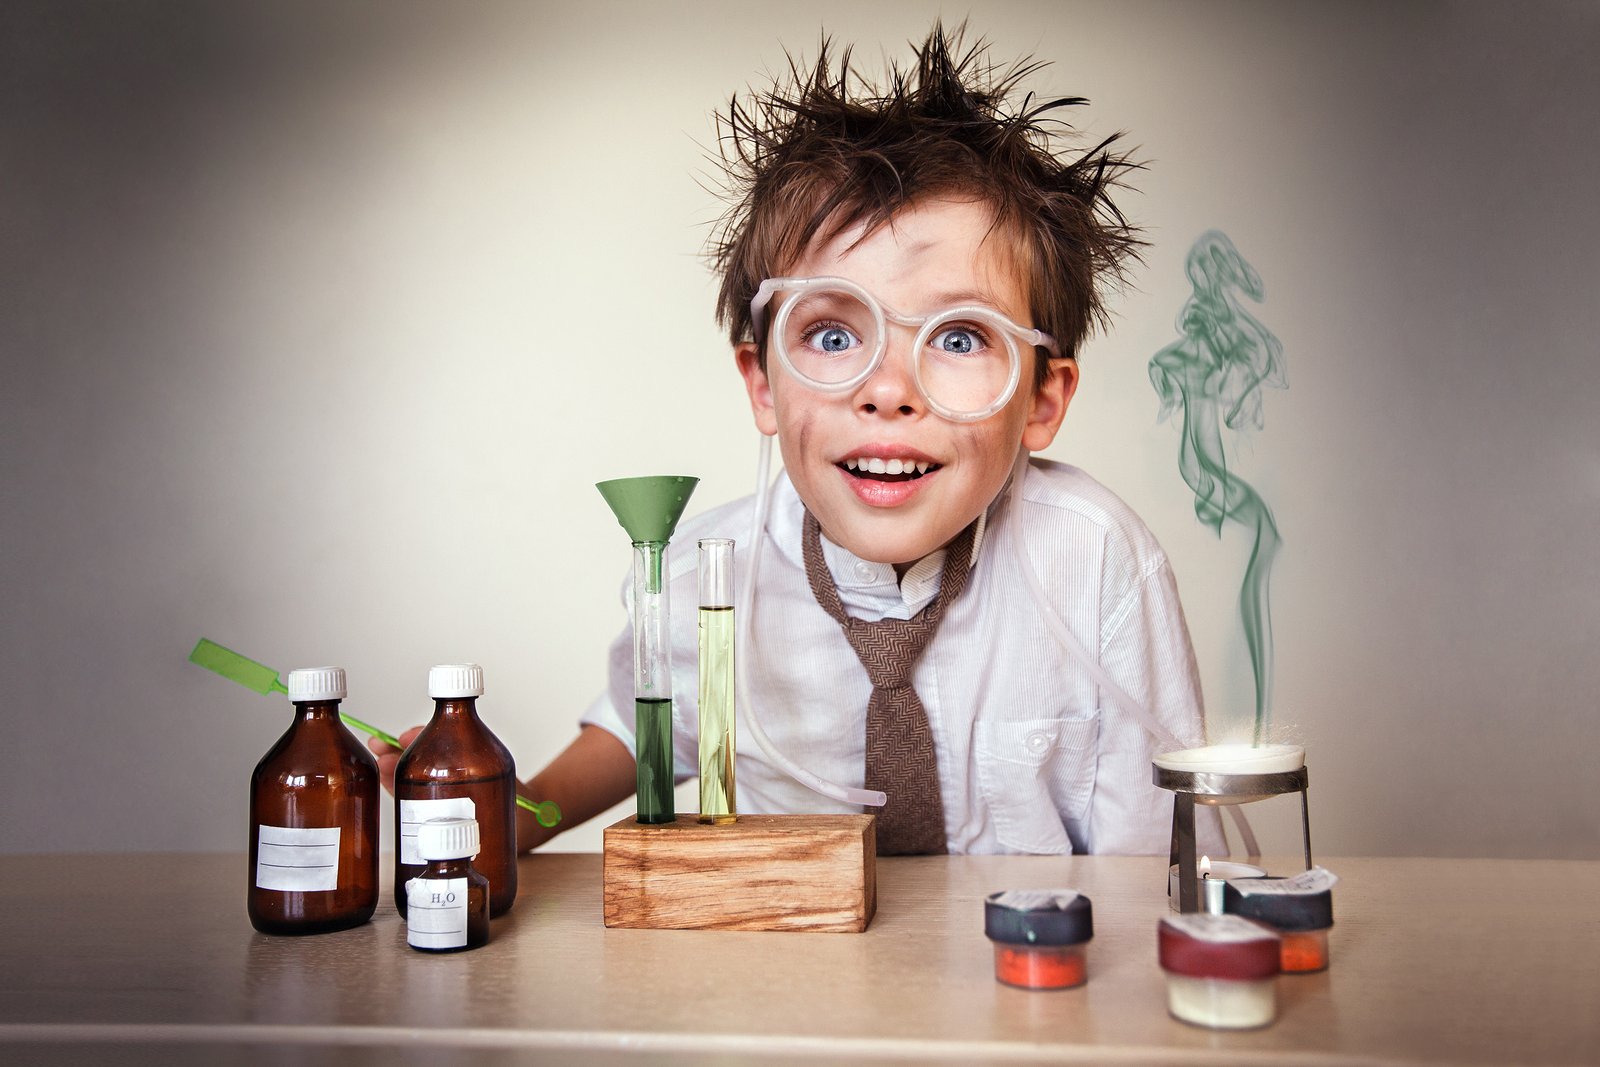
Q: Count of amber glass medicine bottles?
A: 3